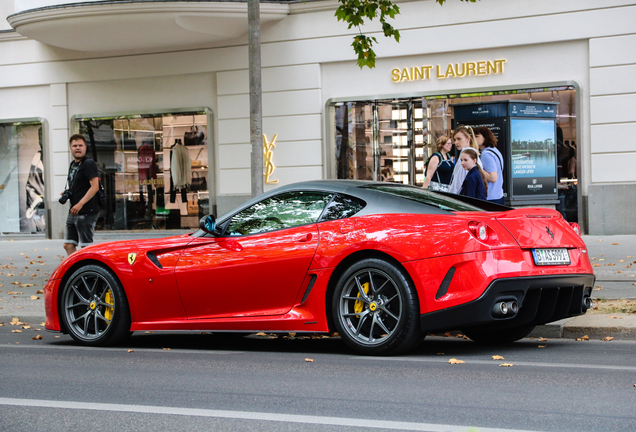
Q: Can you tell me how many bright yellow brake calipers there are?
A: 2